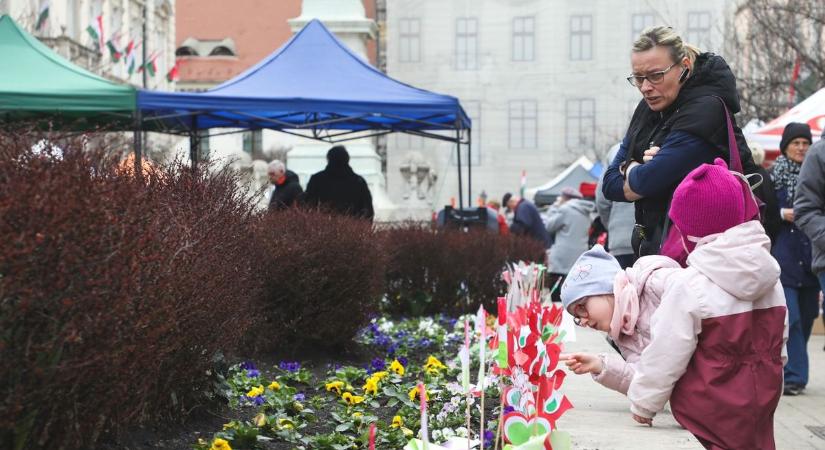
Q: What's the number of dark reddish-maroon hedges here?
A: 3